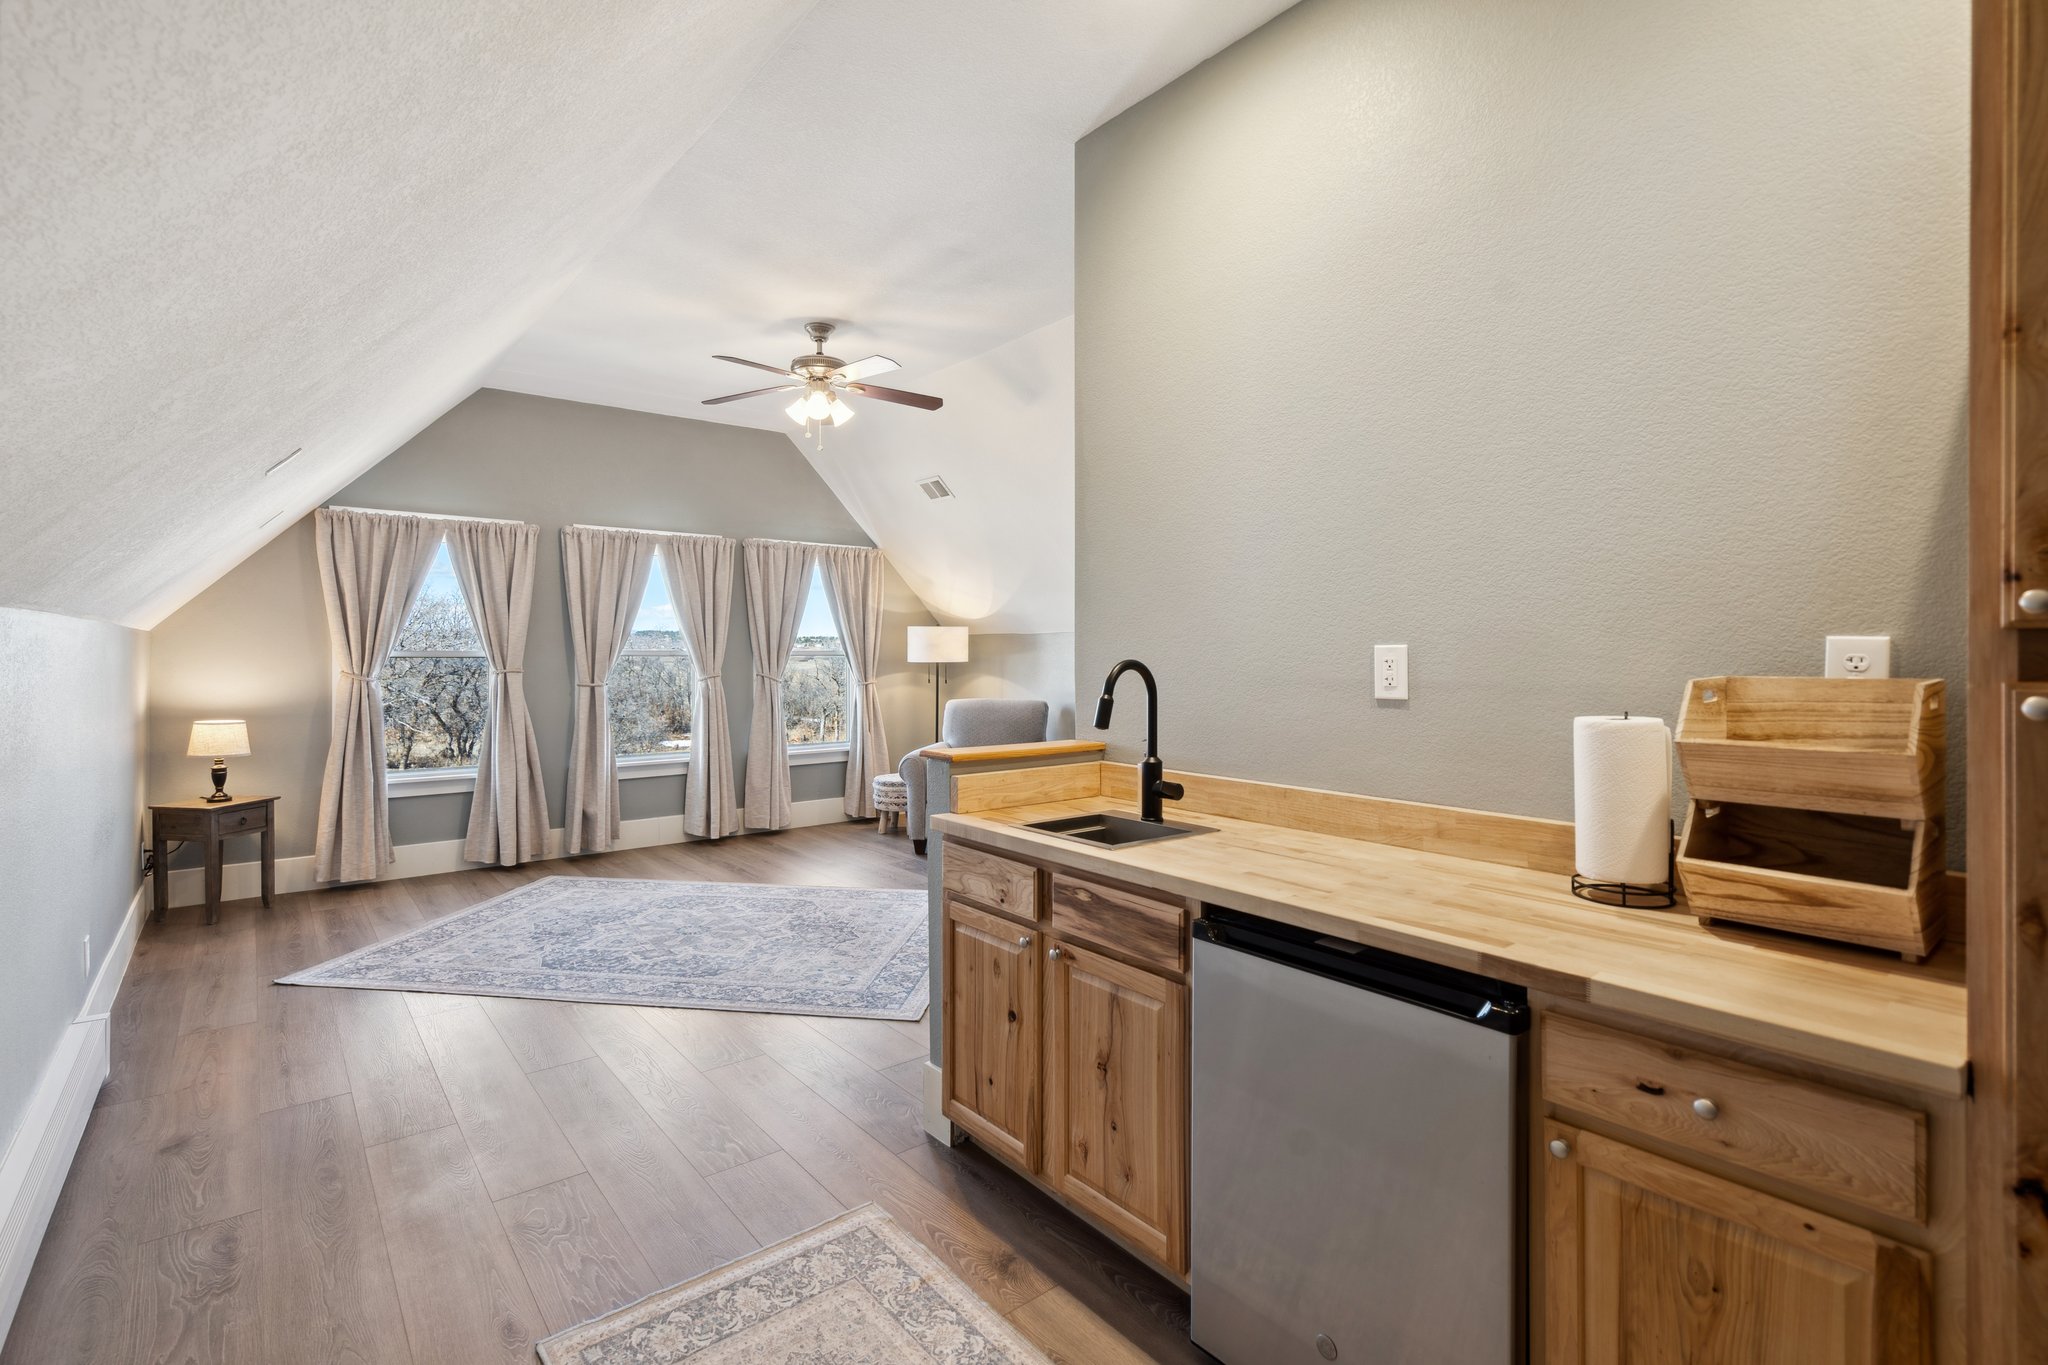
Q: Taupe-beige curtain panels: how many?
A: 6